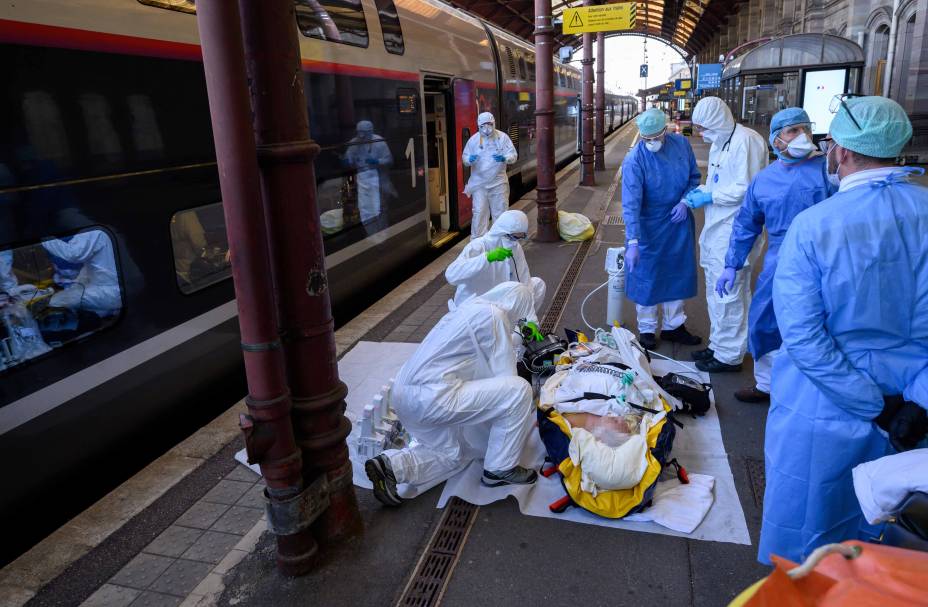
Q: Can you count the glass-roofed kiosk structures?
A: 1